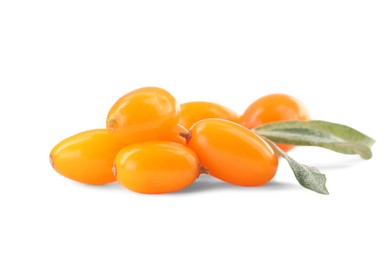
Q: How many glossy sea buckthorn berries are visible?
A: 6